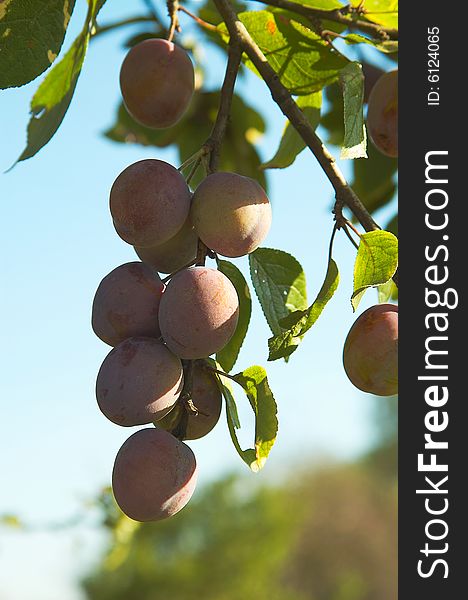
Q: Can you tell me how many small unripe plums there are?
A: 0